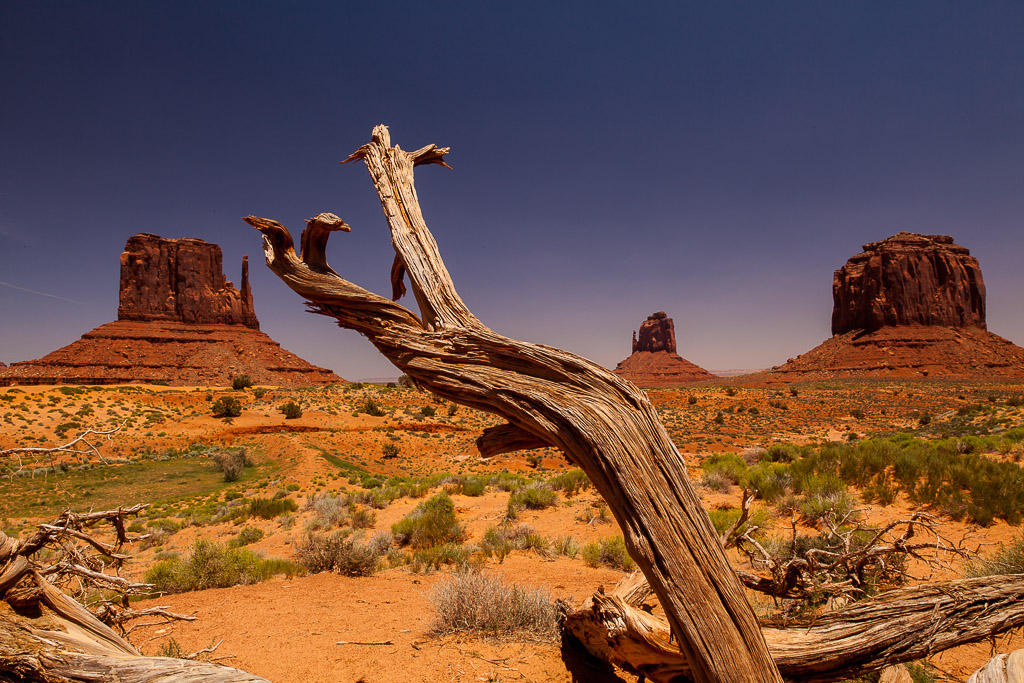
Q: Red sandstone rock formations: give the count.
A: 3